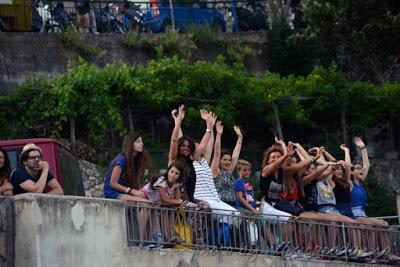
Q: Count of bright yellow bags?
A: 1